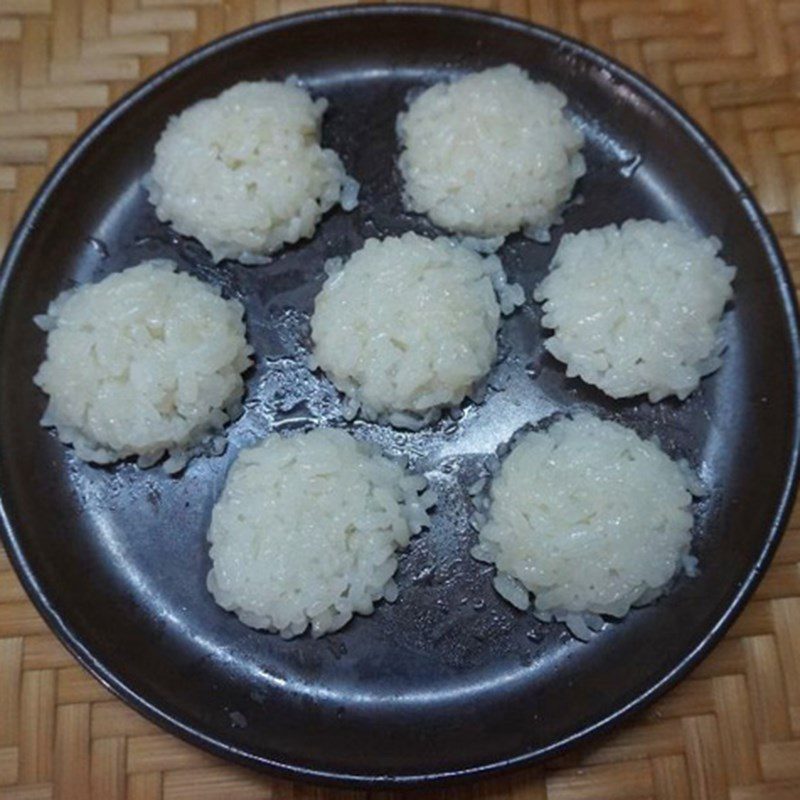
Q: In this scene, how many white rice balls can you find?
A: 7